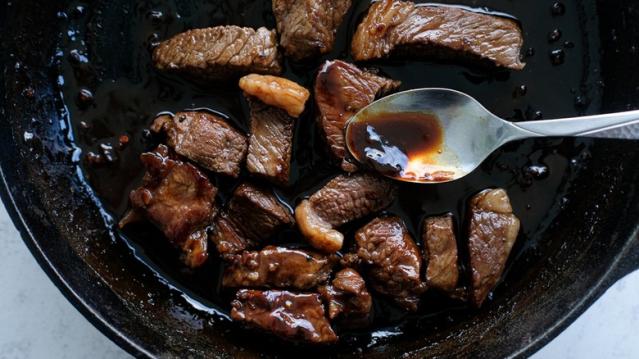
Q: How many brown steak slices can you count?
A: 15